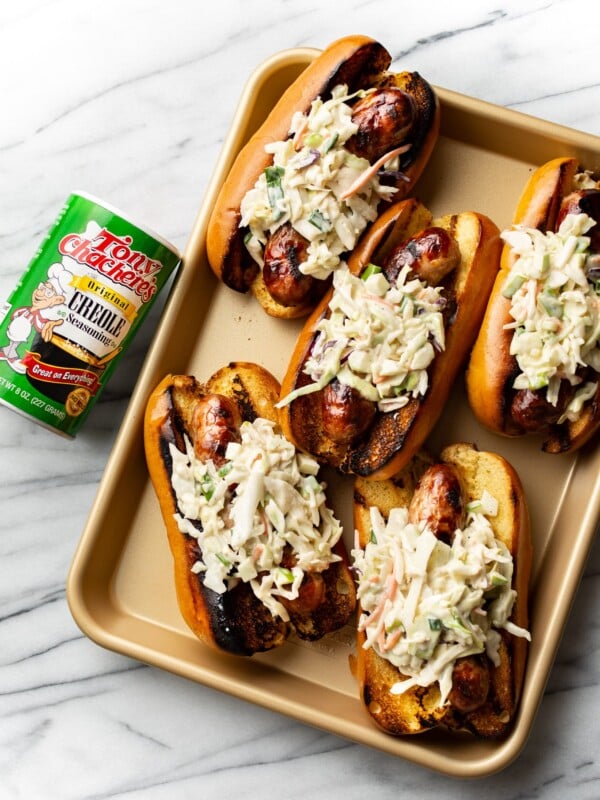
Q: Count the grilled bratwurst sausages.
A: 5